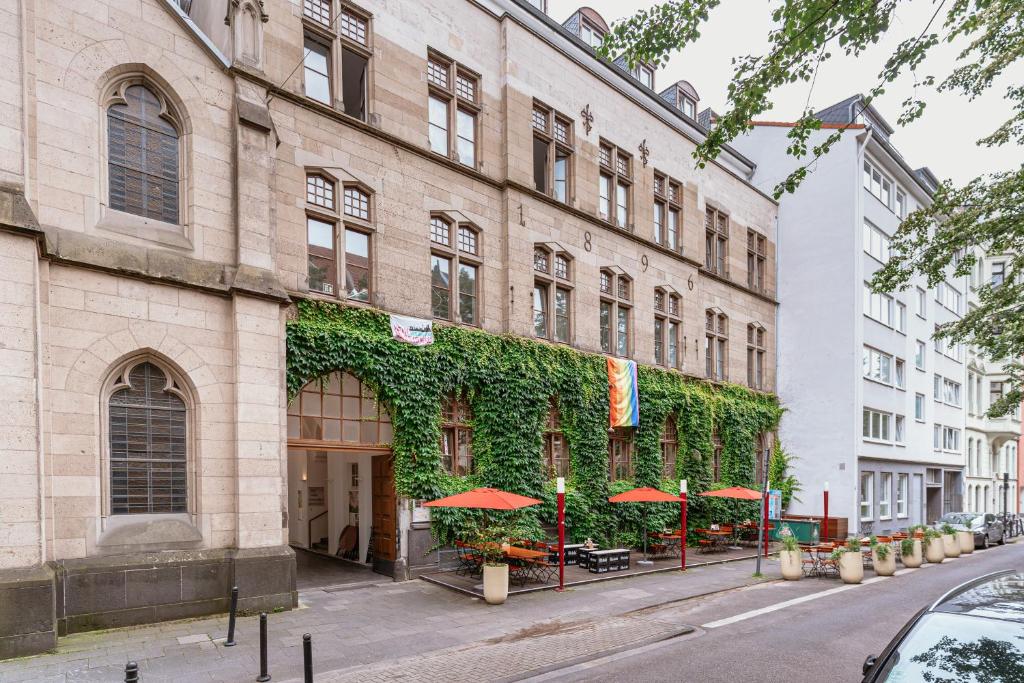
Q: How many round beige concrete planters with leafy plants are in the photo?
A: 8